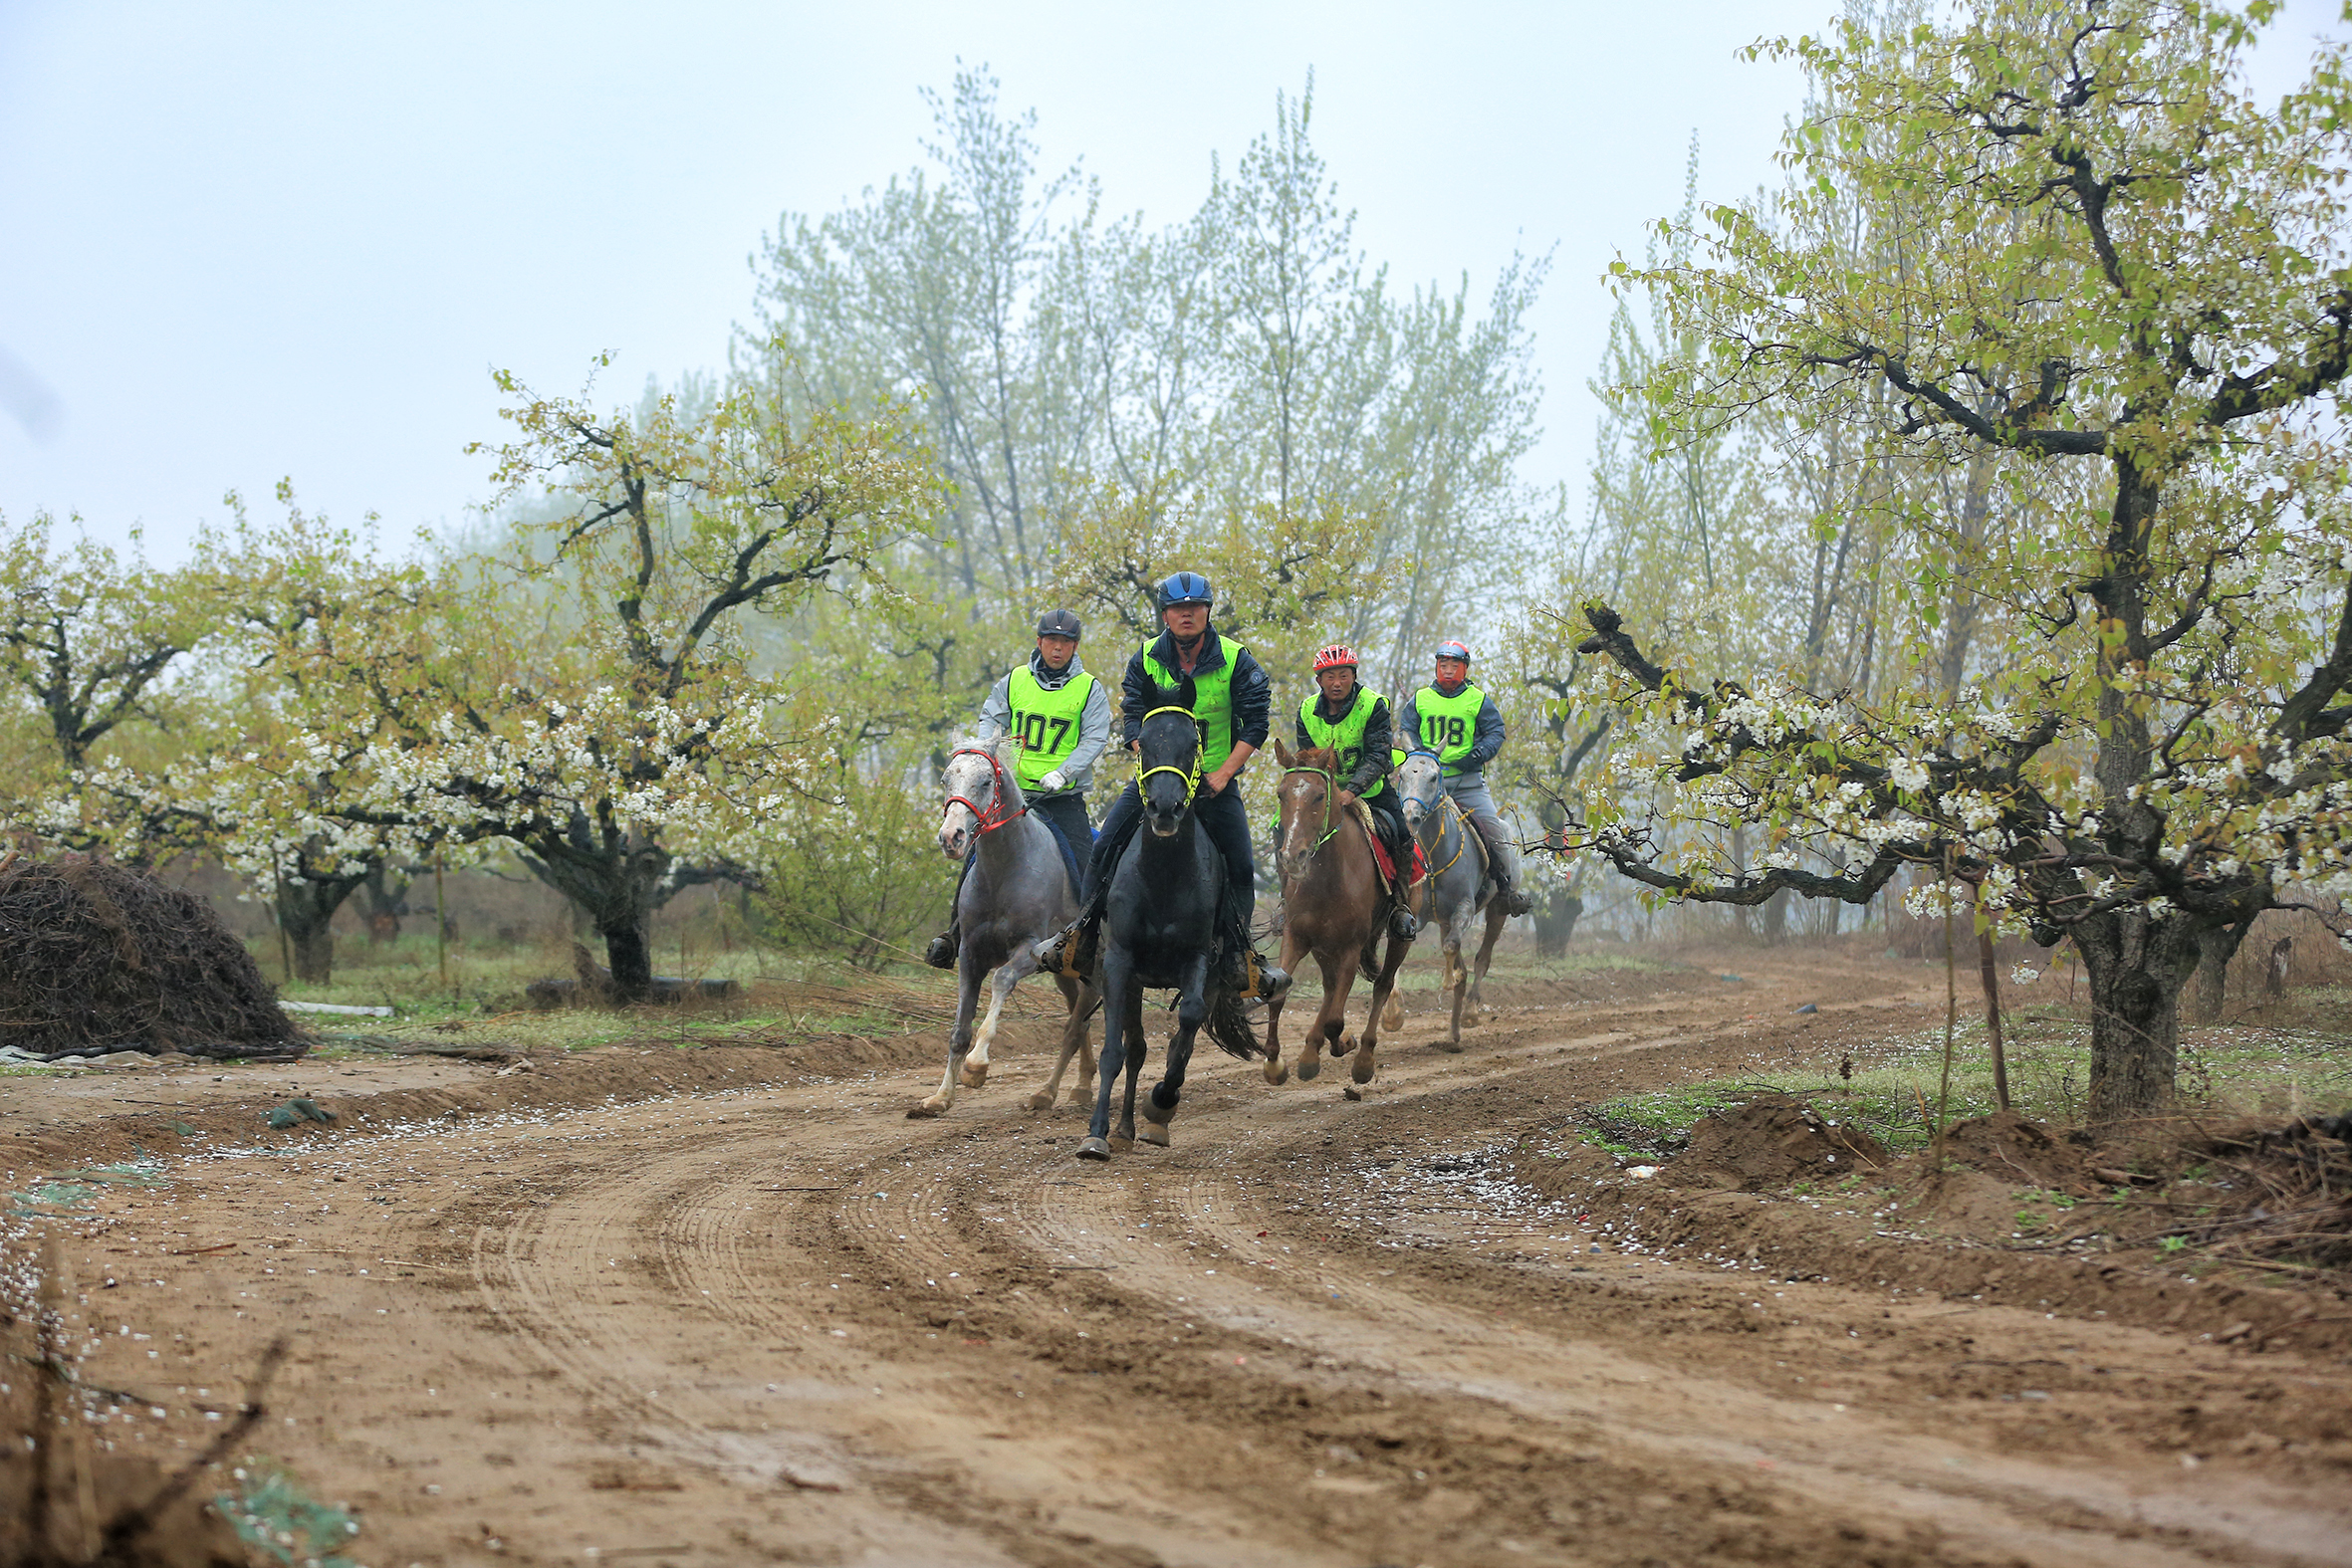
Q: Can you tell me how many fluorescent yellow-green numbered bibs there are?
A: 4